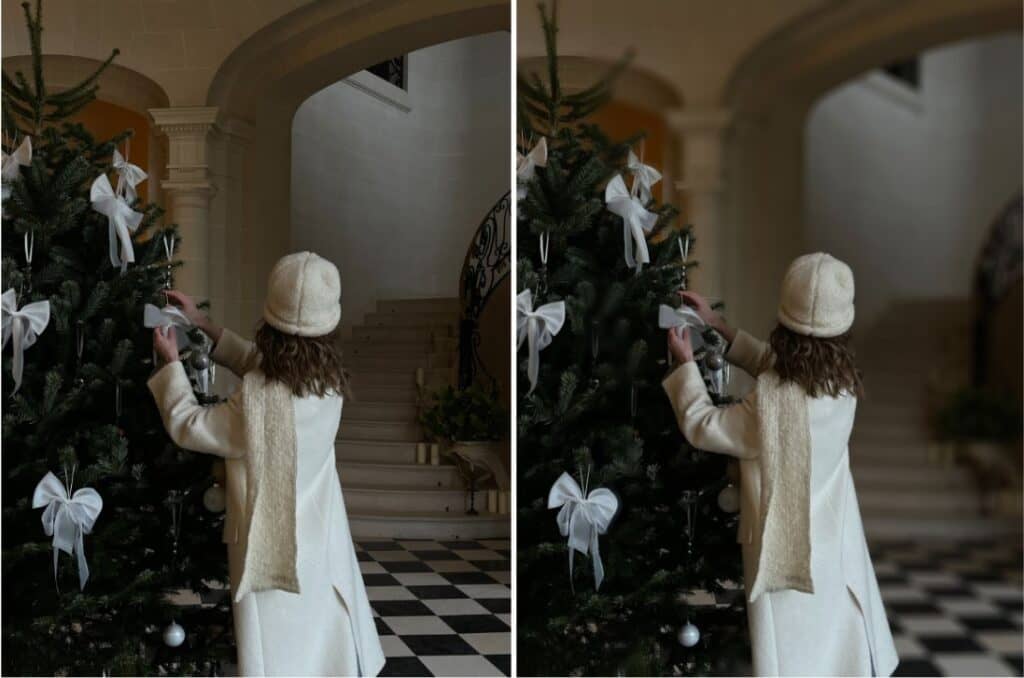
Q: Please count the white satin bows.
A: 12